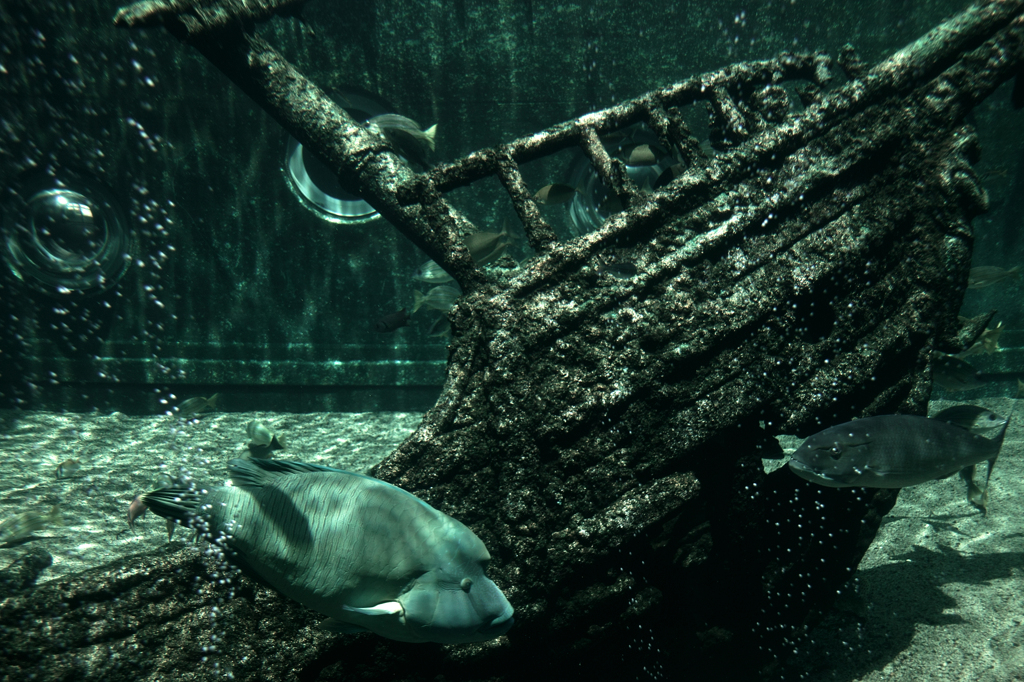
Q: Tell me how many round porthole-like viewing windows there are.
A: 3